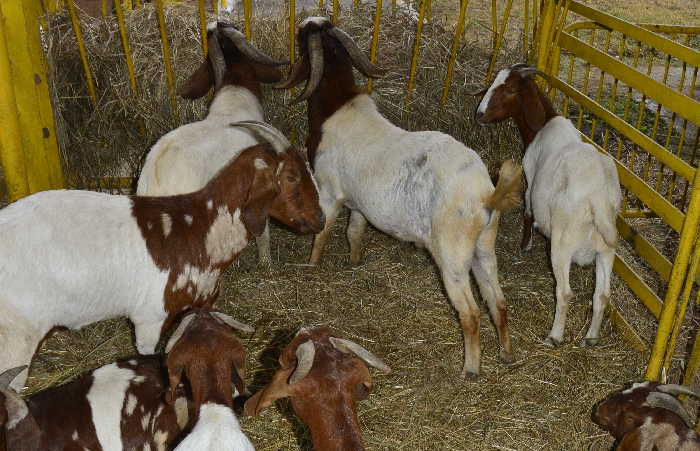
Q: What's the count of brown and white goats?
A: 8